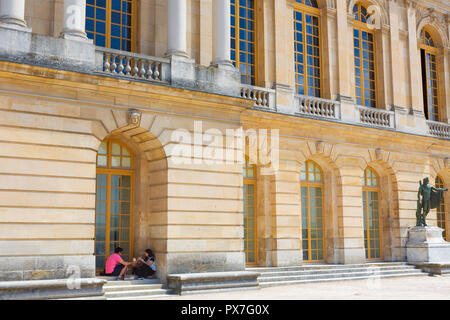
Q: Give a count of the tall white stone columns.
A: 4